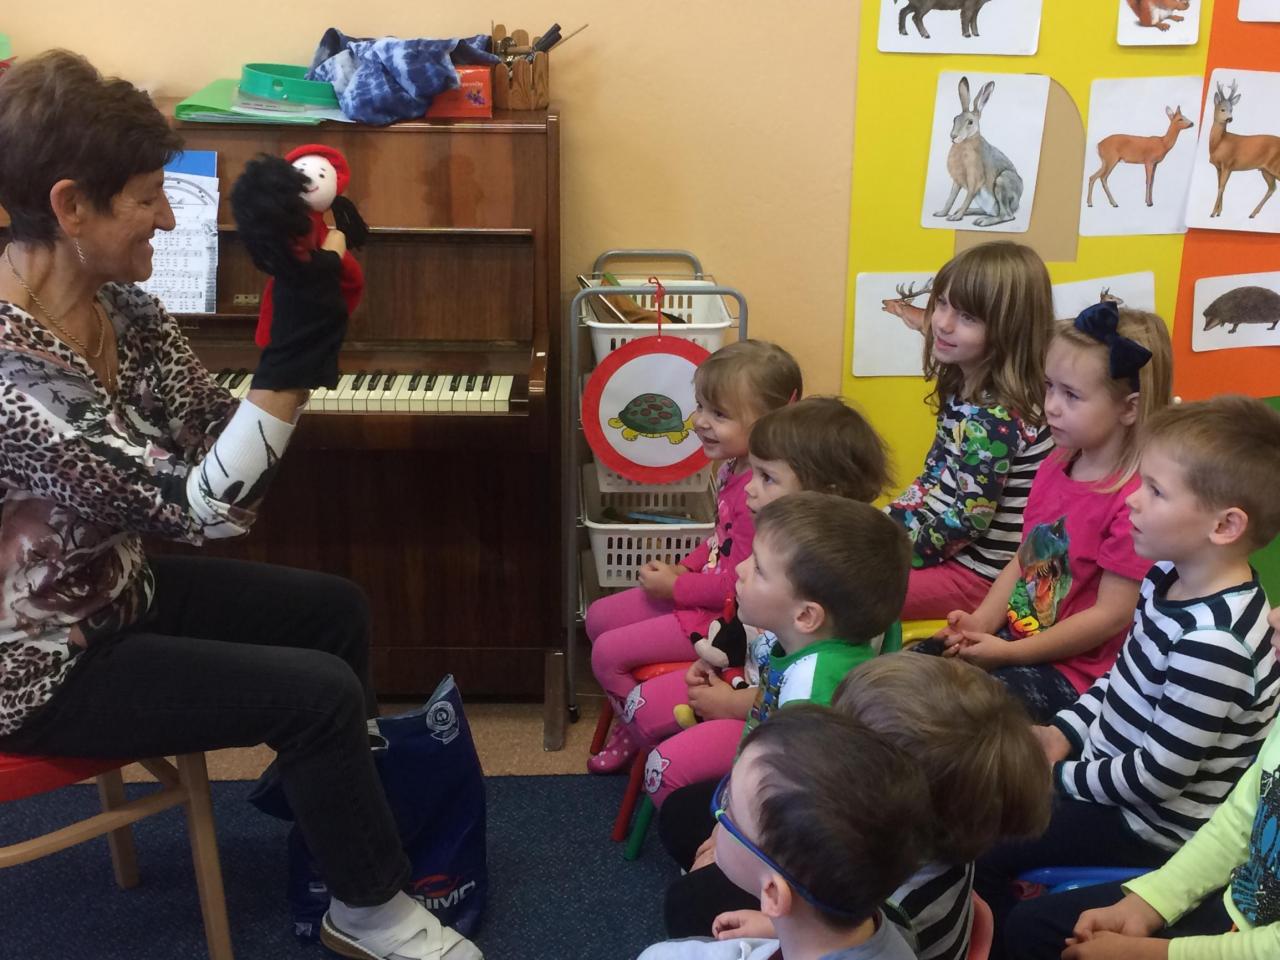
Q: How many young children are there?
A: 9